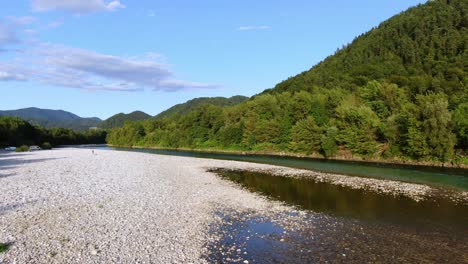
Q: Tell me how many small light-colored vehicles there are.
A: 2